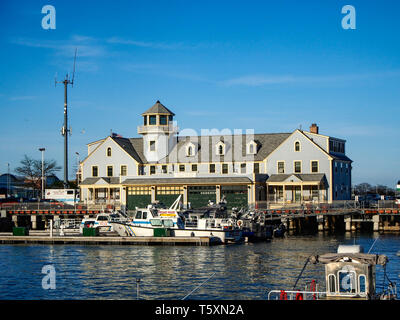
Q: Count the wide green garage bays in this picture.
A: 4